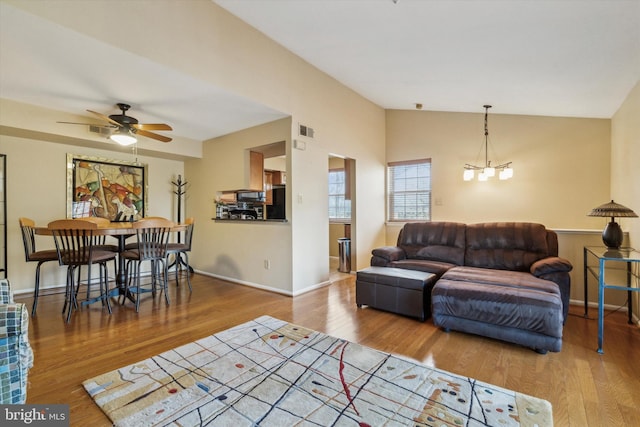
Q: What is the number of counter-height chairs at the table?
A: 6